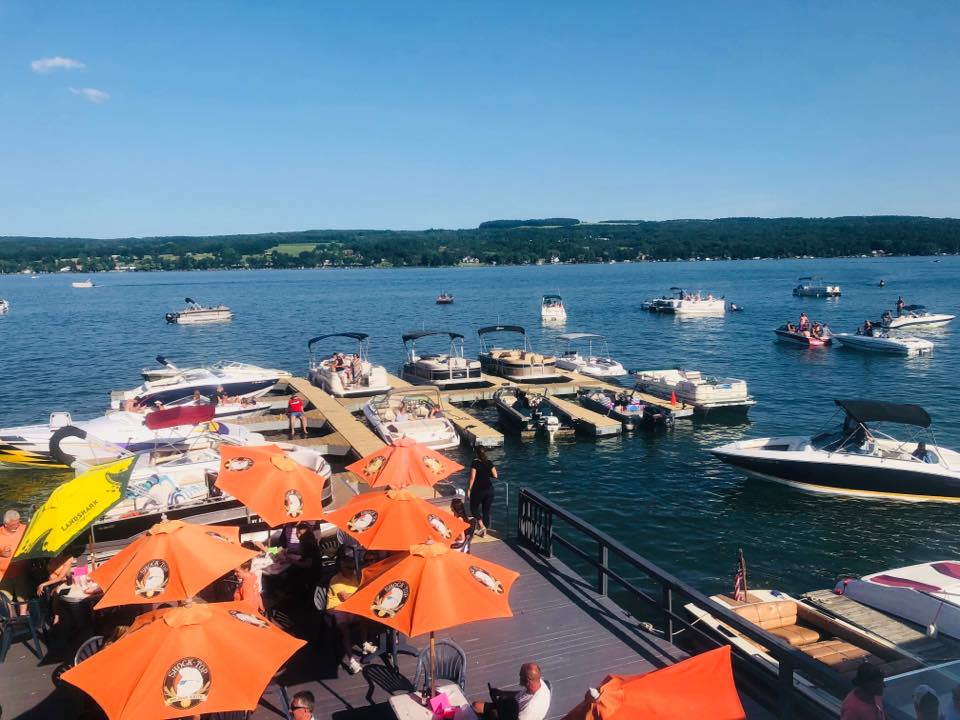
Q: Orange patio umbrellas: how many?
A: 7